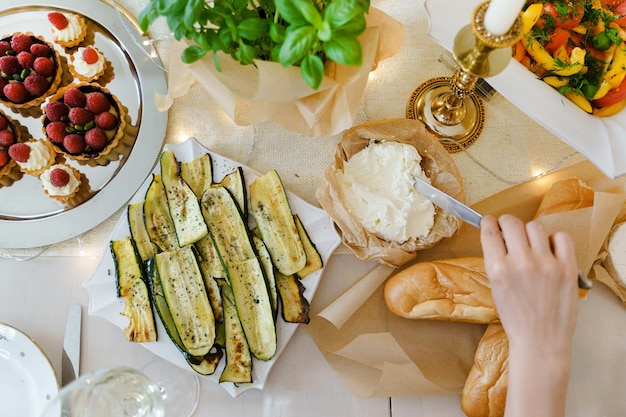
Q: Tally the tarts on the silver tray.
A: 7